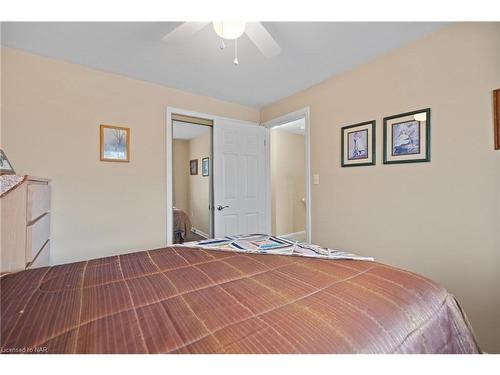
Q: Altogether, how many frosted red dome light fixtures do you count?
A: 0